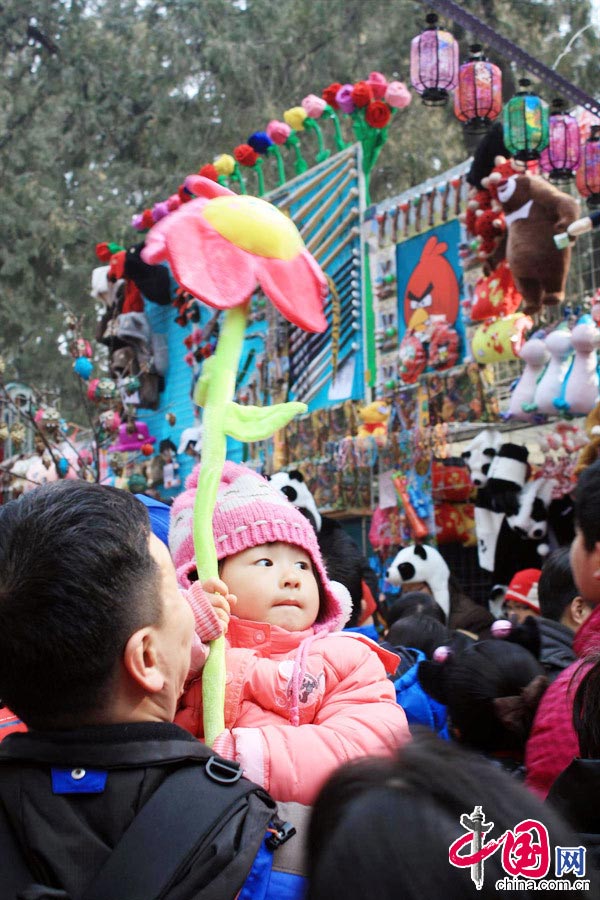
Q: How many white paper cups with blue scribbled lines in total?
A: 0